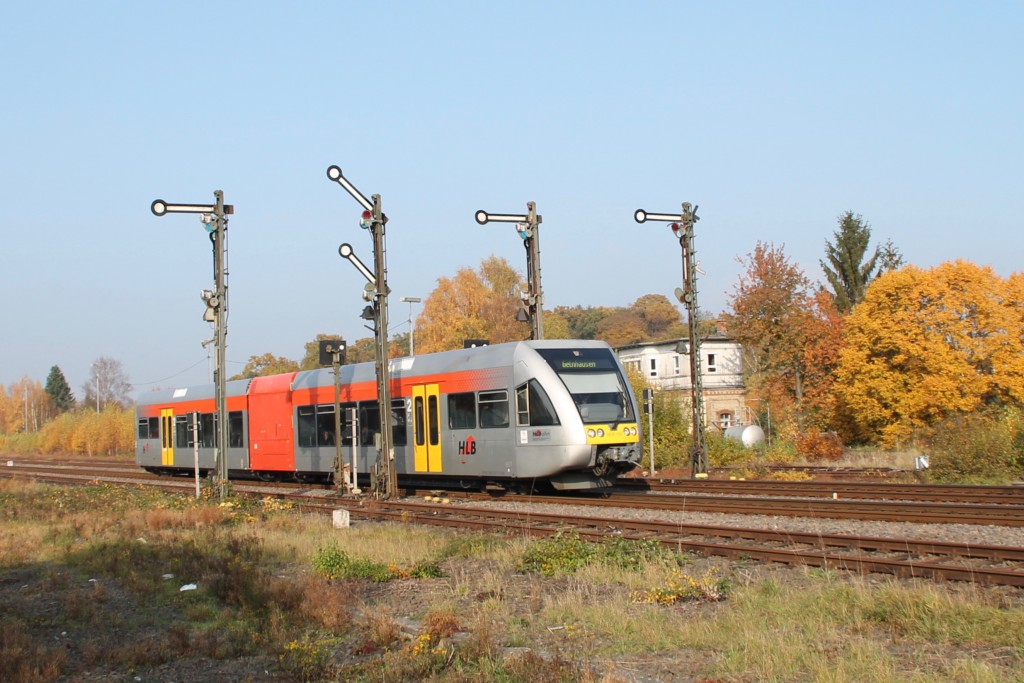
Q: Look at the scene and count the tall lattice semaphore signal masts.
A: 4